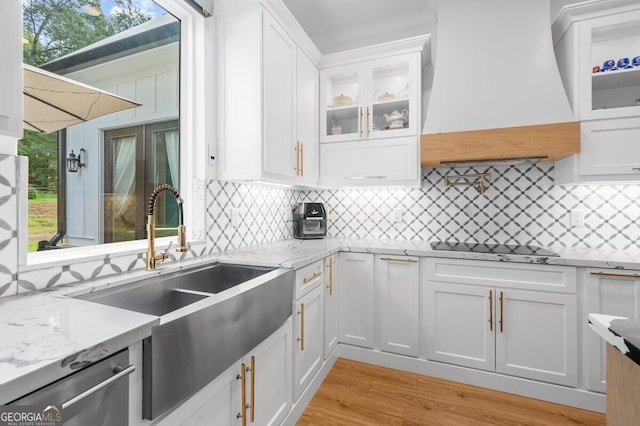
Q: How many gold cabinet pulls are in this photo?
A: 13